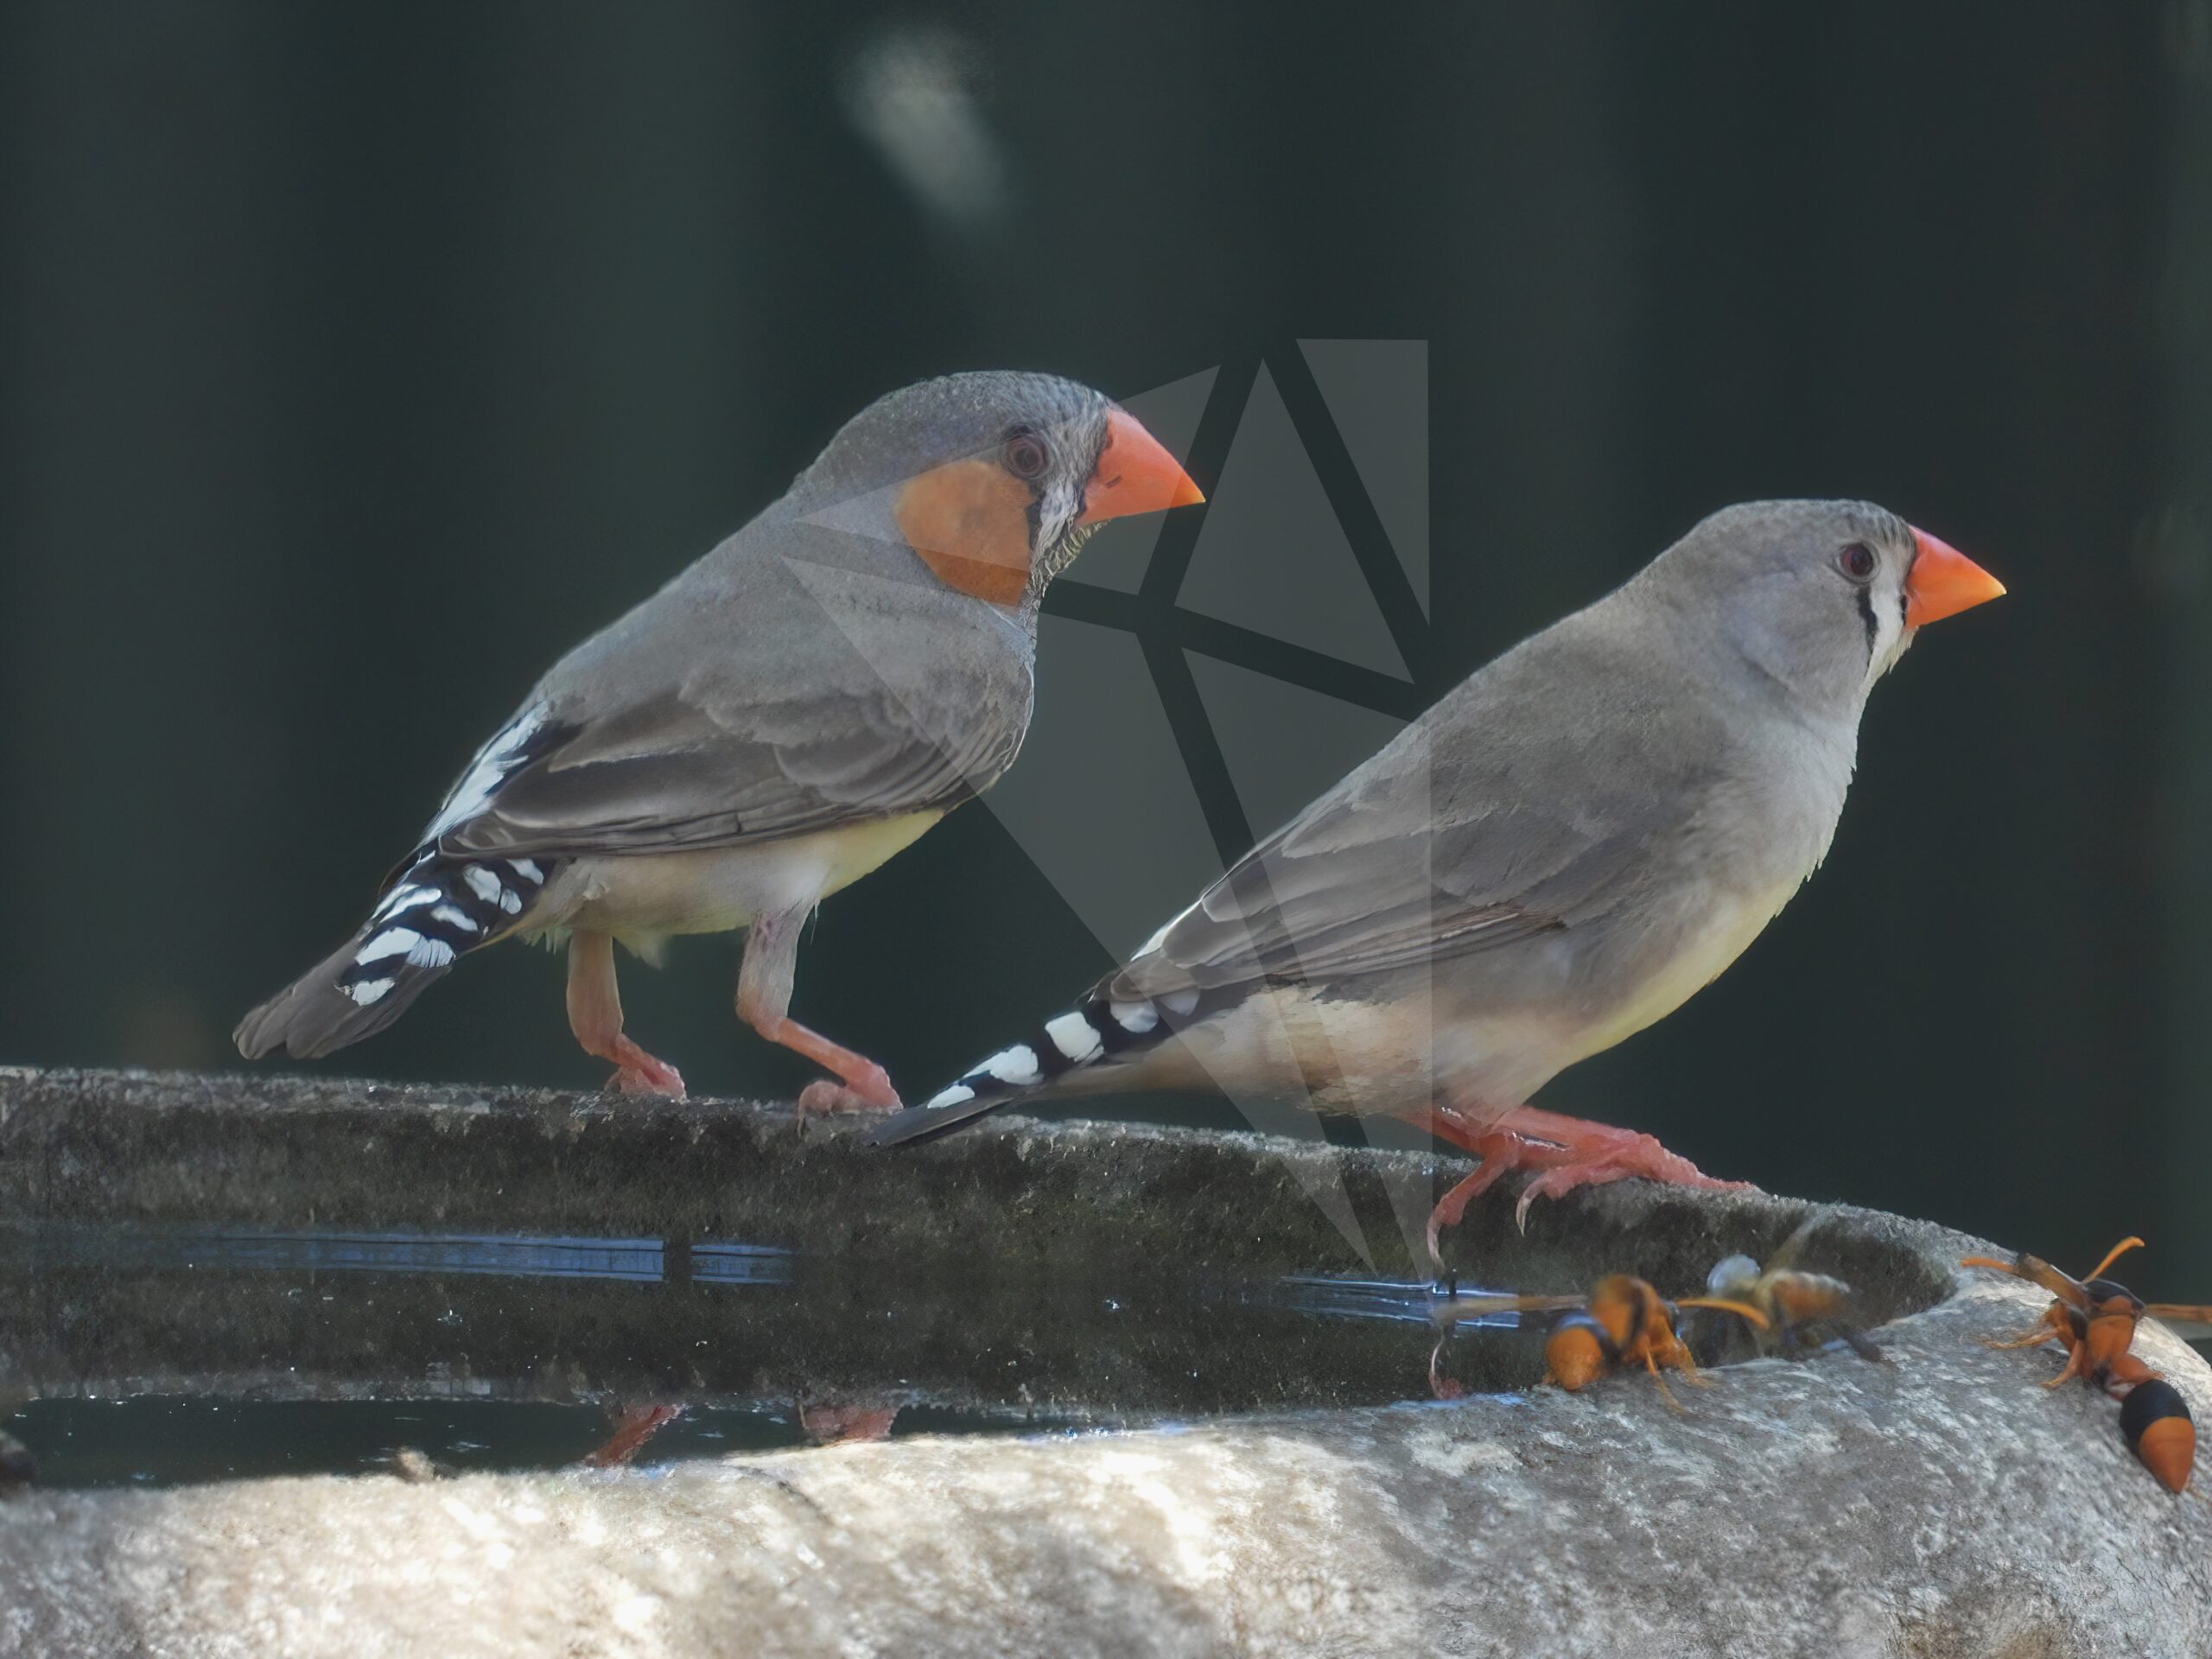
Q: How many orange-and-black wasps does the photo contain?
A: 2